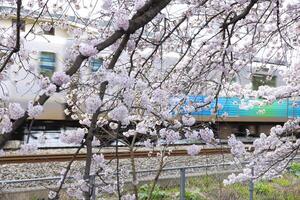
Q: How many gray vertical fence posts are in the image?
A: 3